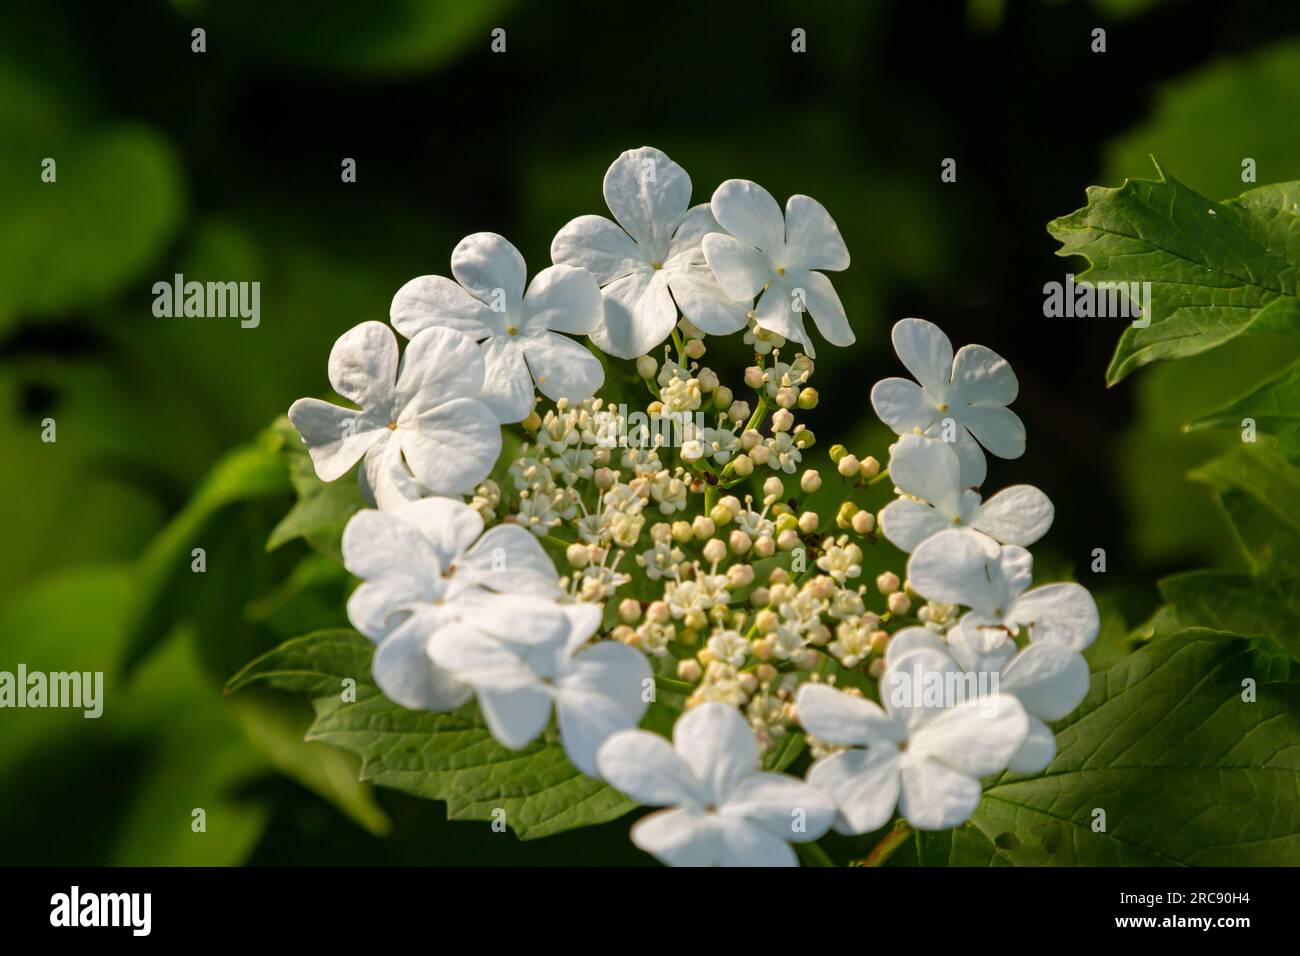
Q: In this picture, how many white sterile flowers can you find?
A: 12